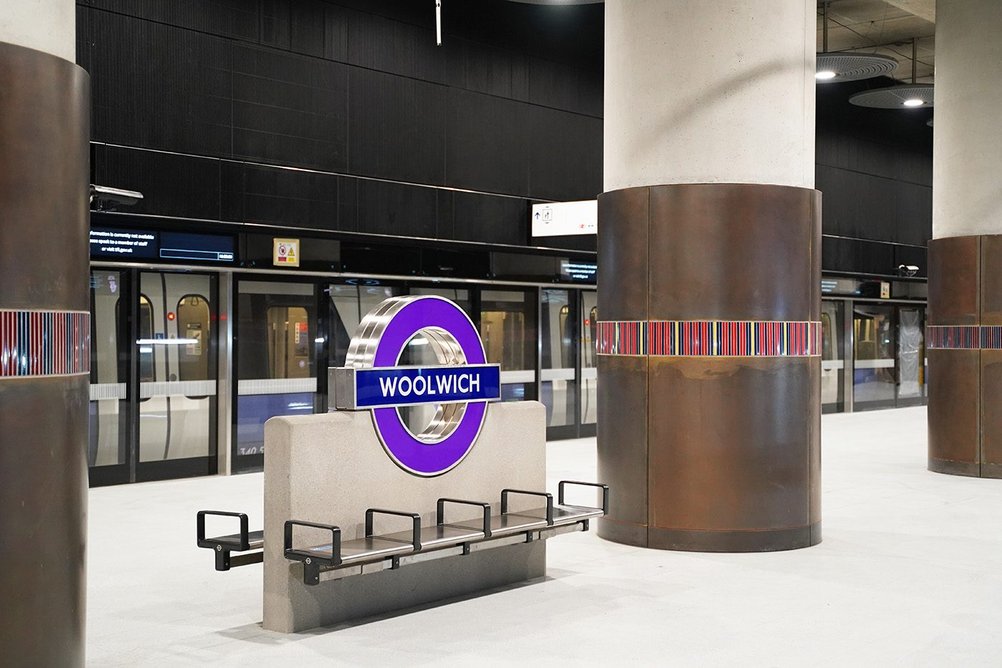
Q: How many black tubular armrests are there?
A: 6